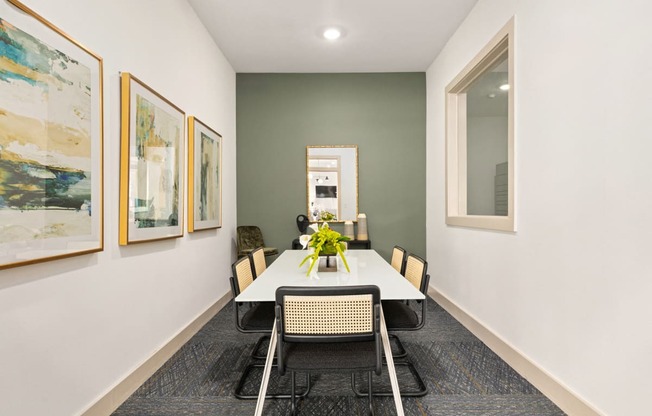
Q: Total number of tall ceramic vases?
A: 2